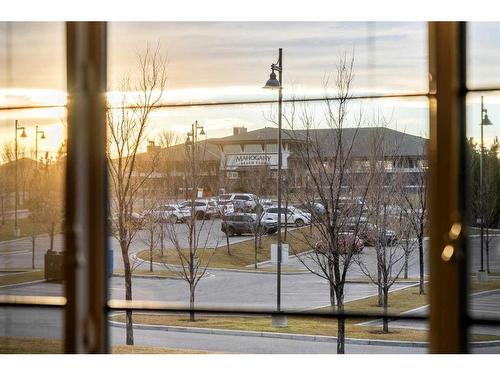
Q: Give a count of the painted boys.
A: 0